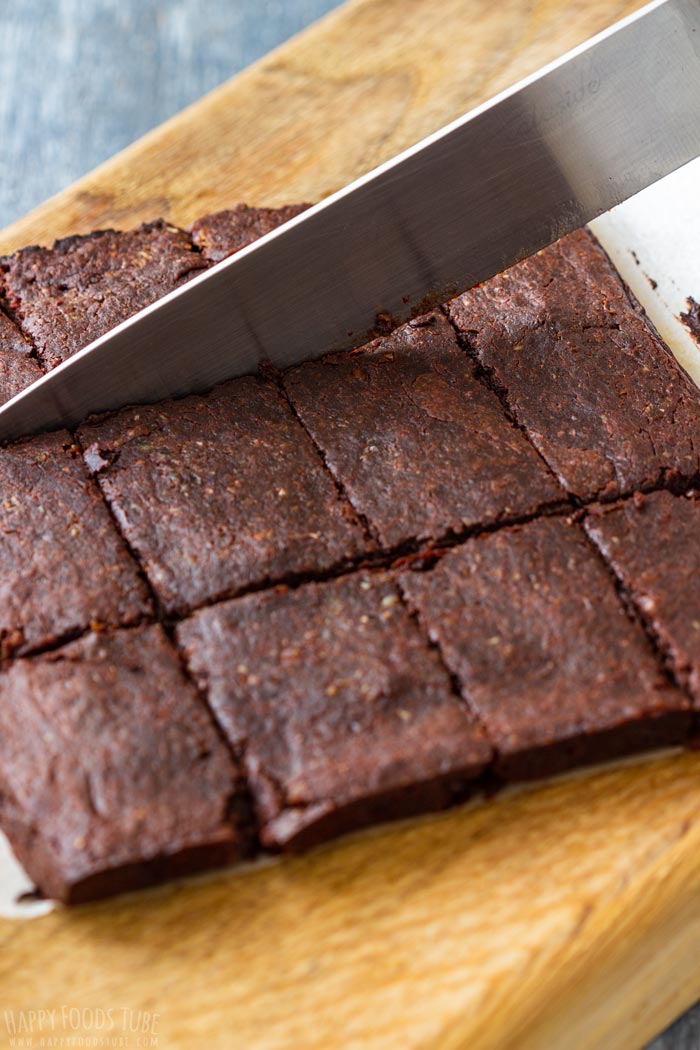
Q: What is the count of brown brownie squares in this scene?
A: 11